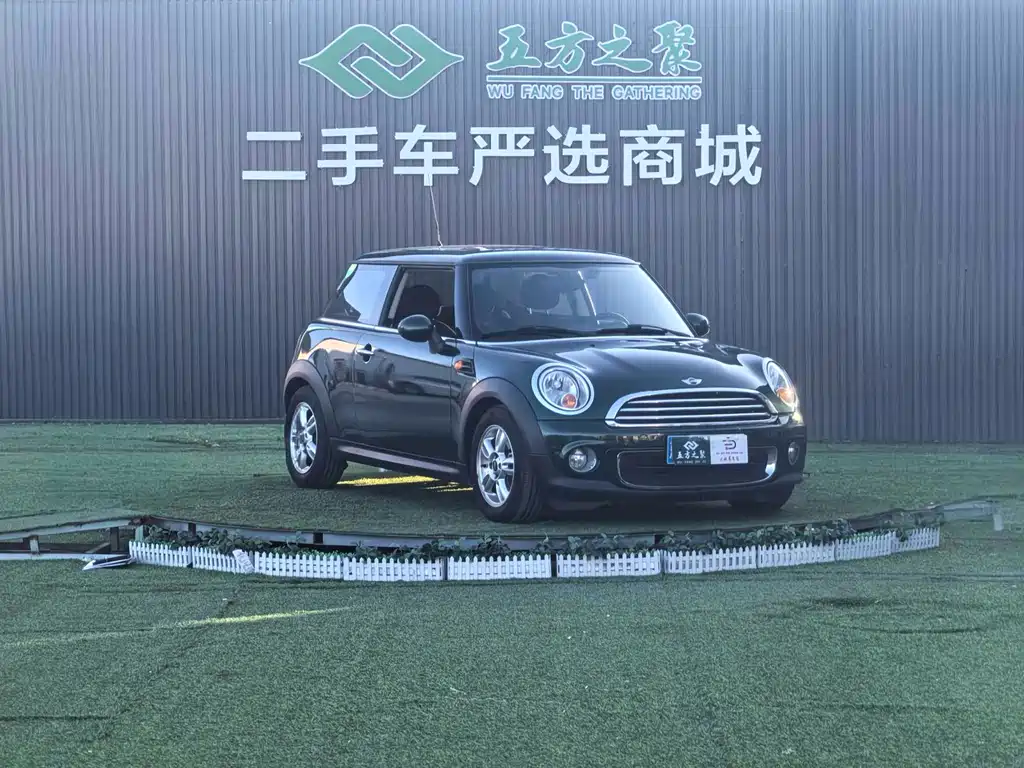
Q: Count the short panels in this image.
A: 10